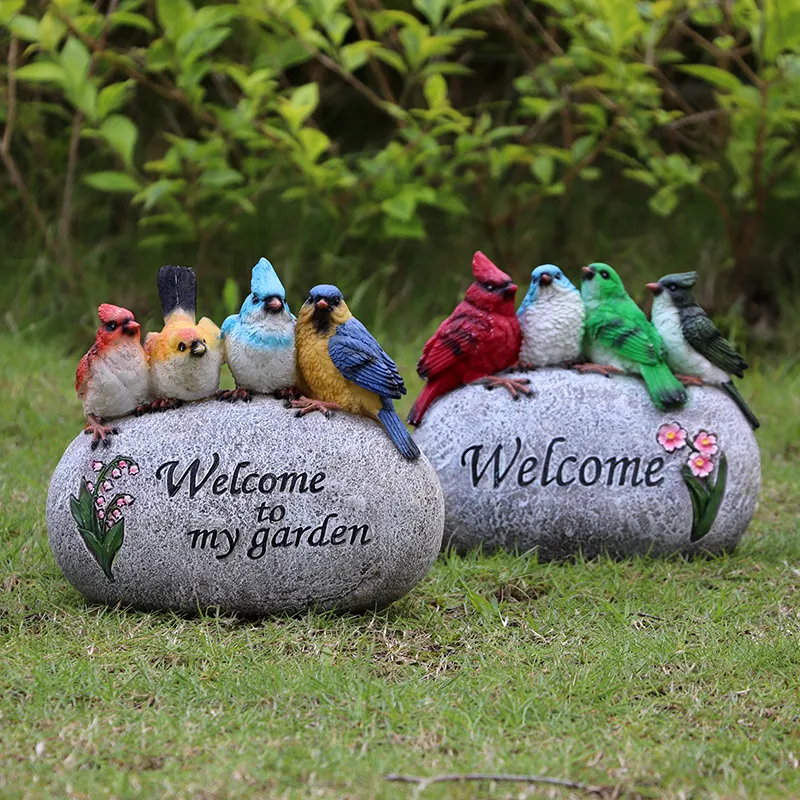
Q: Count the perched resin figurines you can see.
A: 8